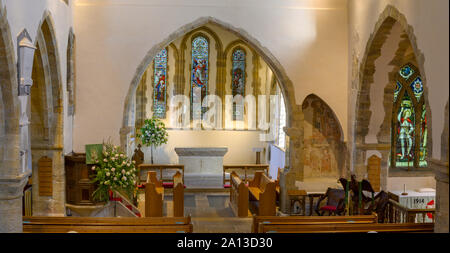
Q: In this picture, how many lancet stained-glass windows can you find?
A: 3